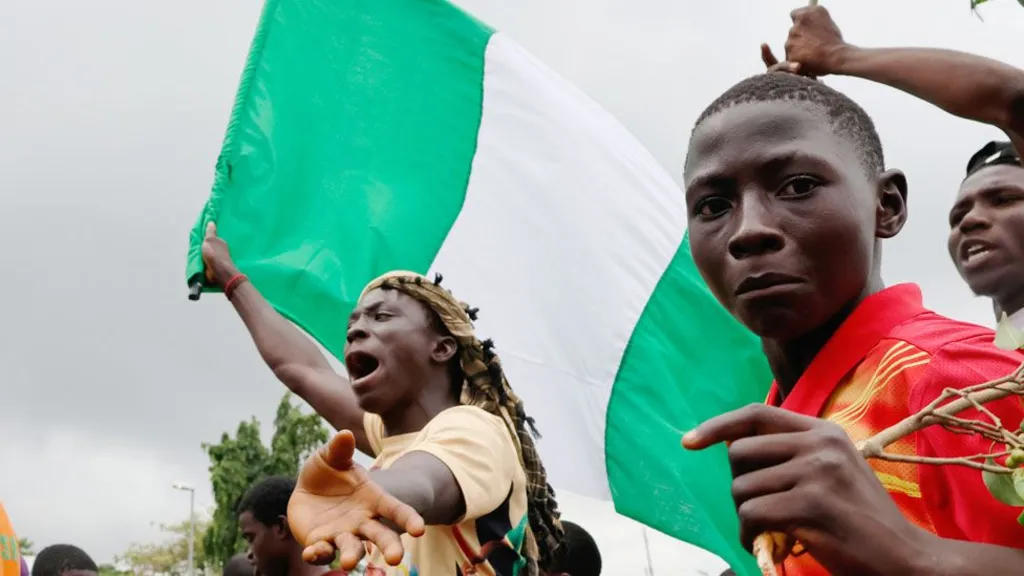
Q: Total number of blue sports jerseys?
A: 0